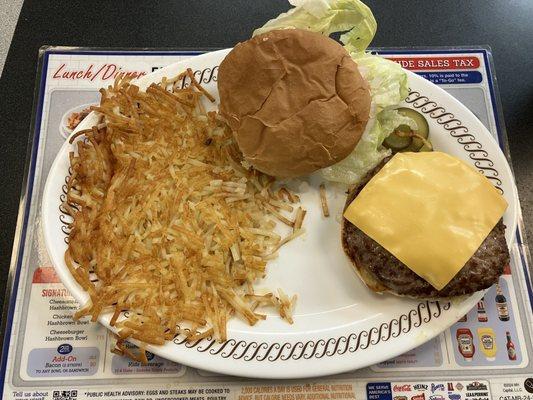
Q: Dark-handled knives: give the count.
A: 0